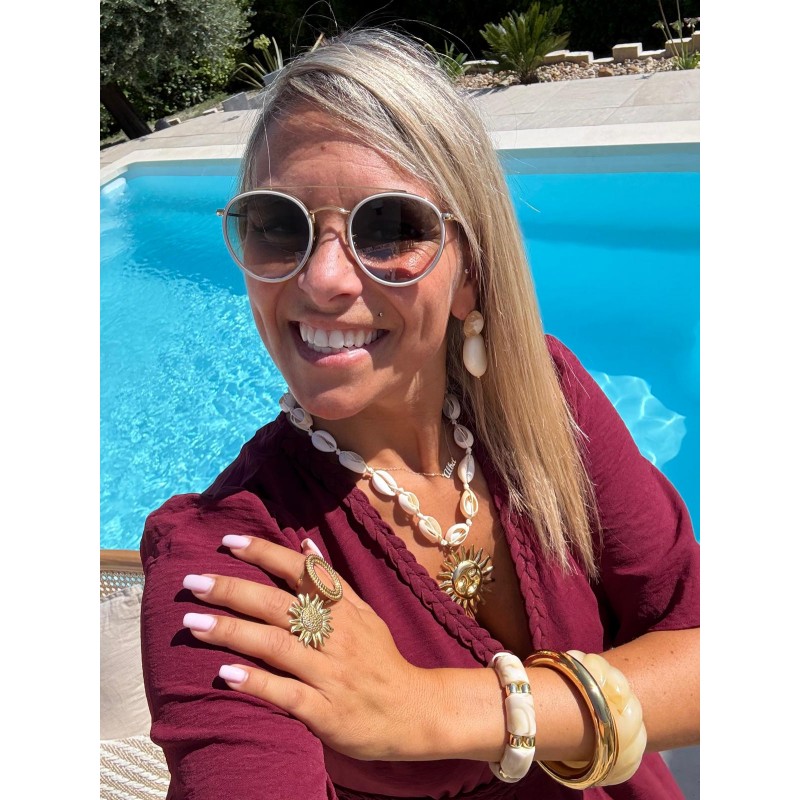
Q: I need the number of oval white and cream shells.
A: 12